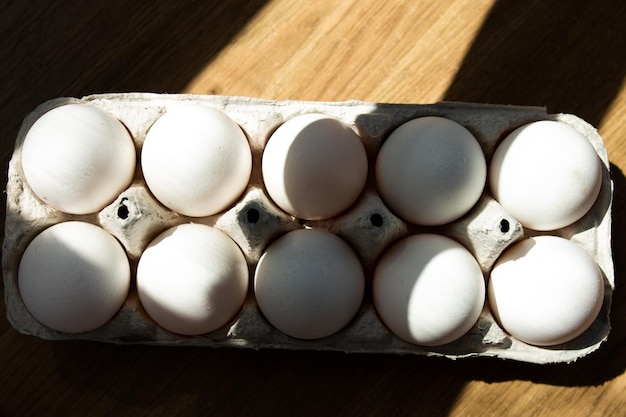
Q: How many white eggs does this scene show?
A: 10